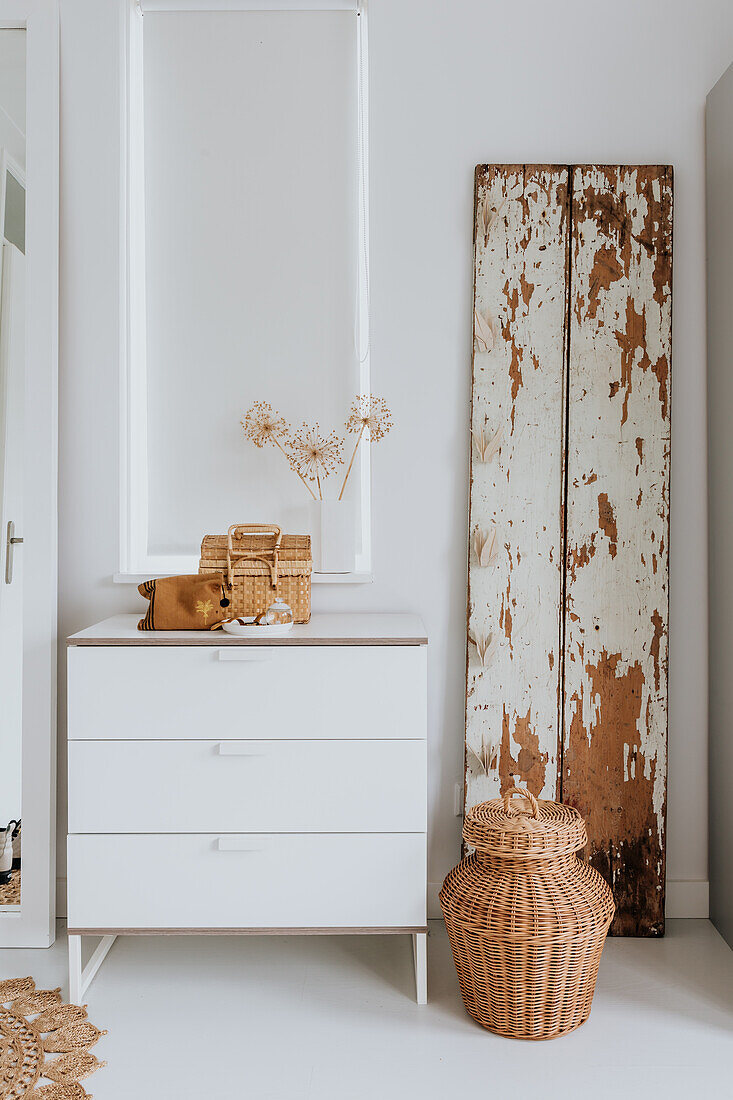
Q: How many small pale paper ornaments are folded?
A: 6